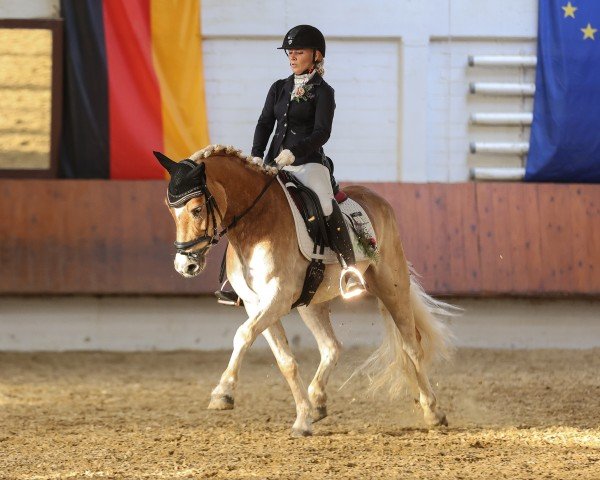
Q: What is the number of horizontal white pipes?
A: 5